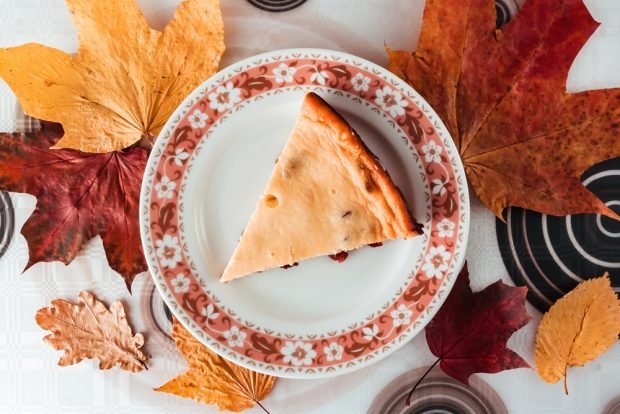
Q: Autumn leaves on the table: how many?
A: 7